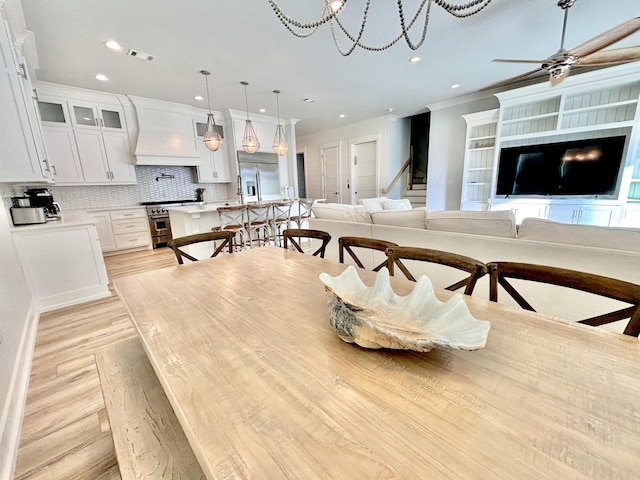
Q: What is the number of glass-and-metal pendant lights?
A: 3